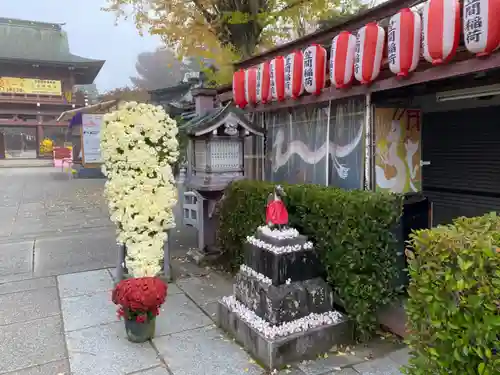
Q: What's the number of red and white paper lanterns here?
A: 11